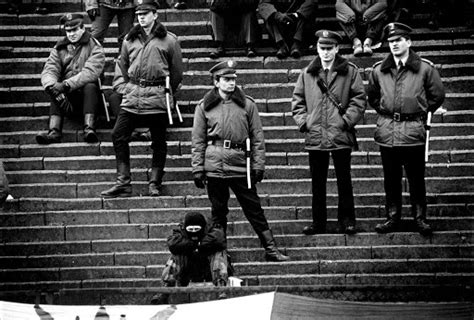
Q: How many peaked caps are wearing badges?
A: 5